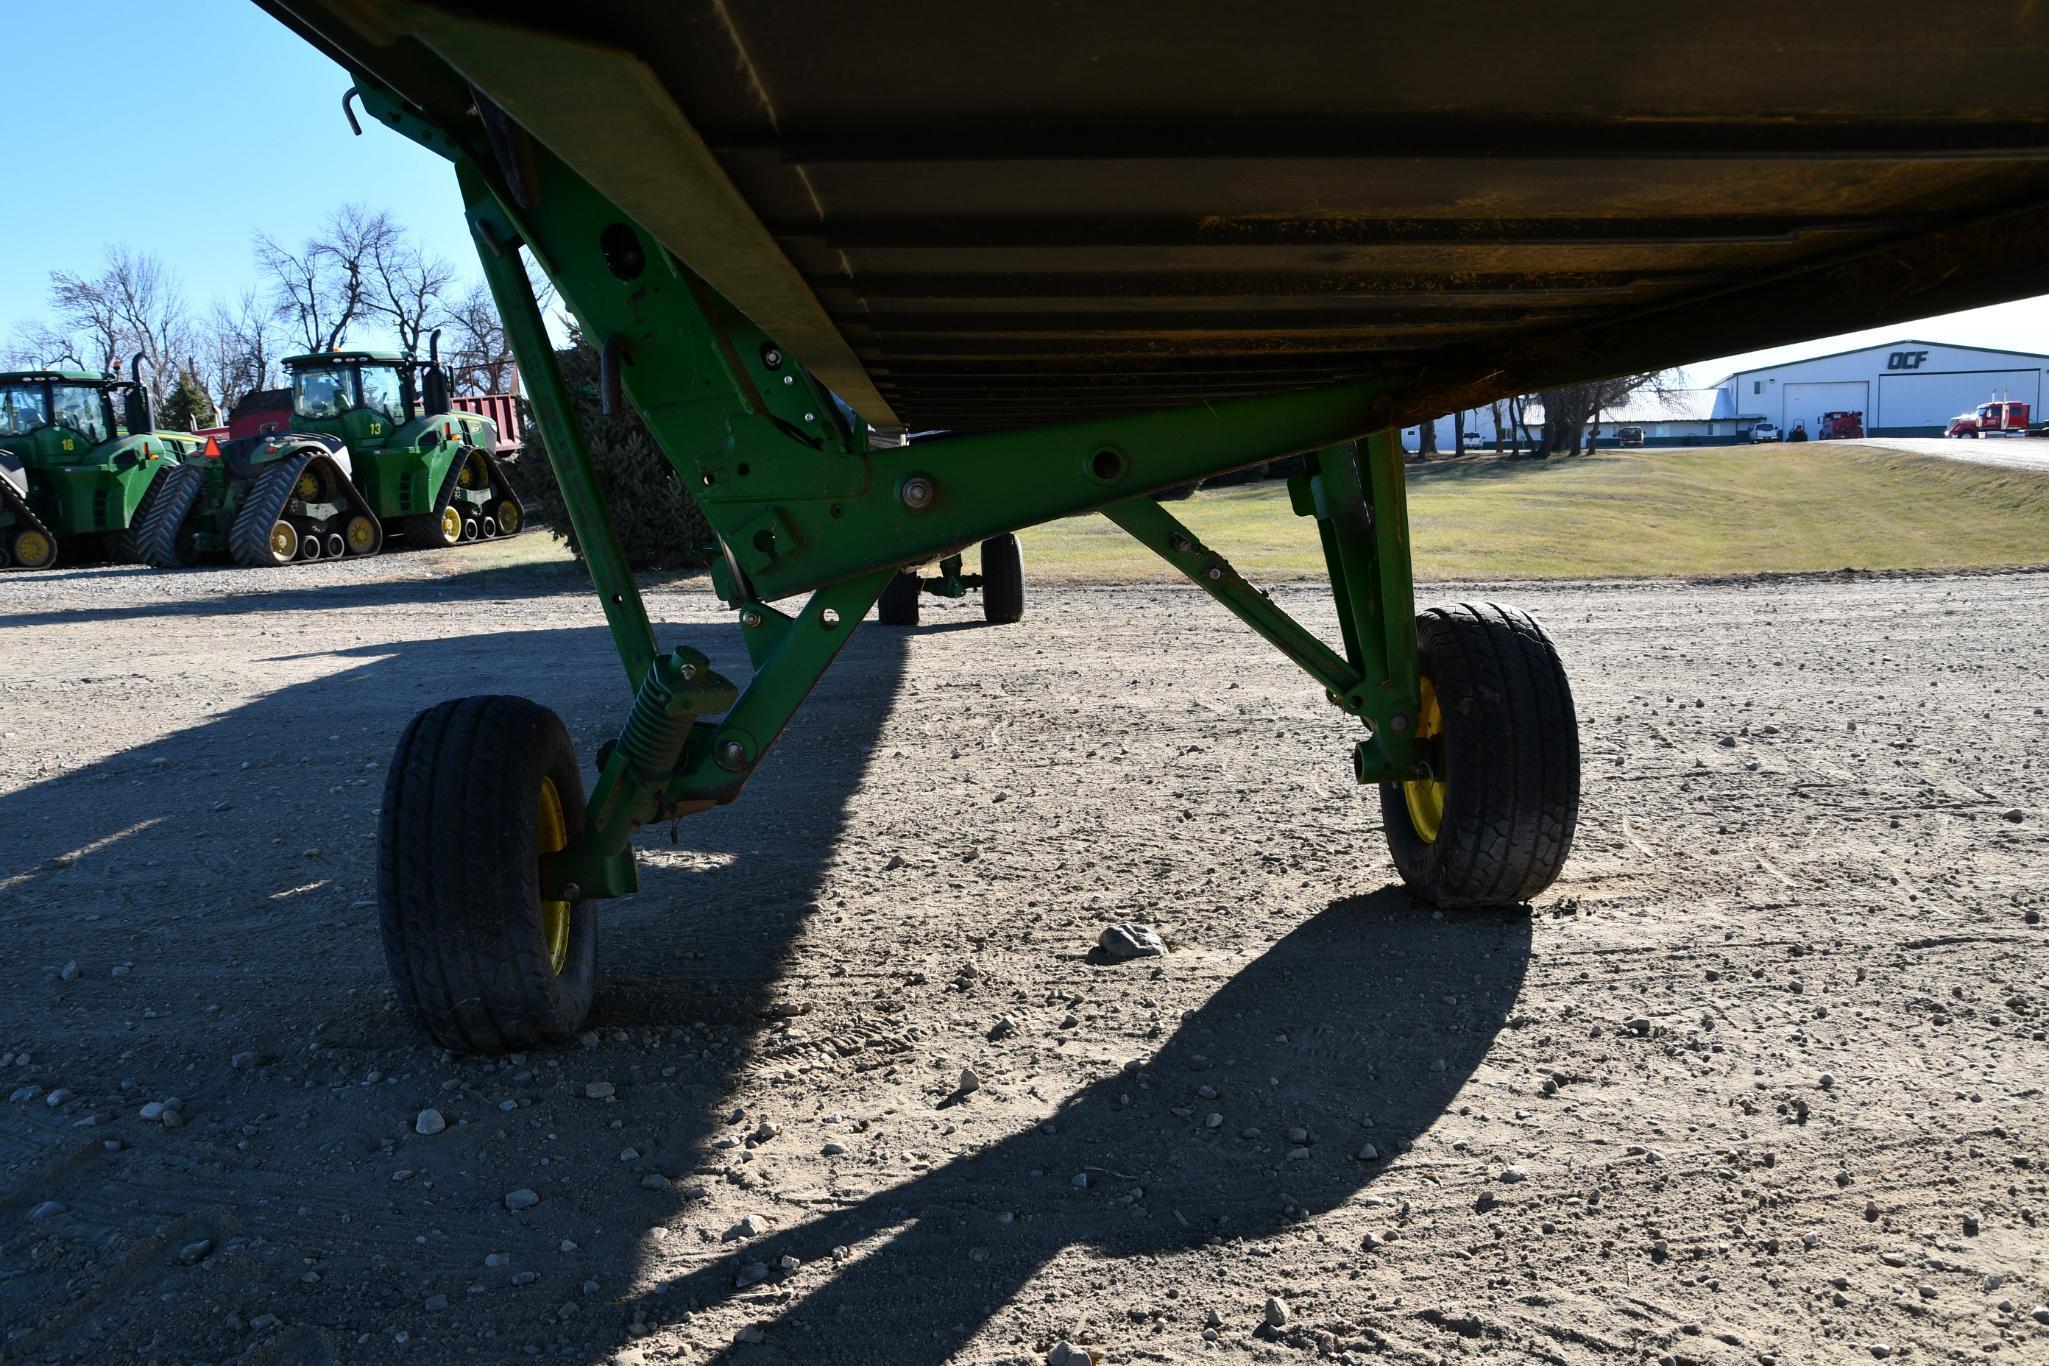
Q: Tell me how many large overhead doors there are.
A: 2